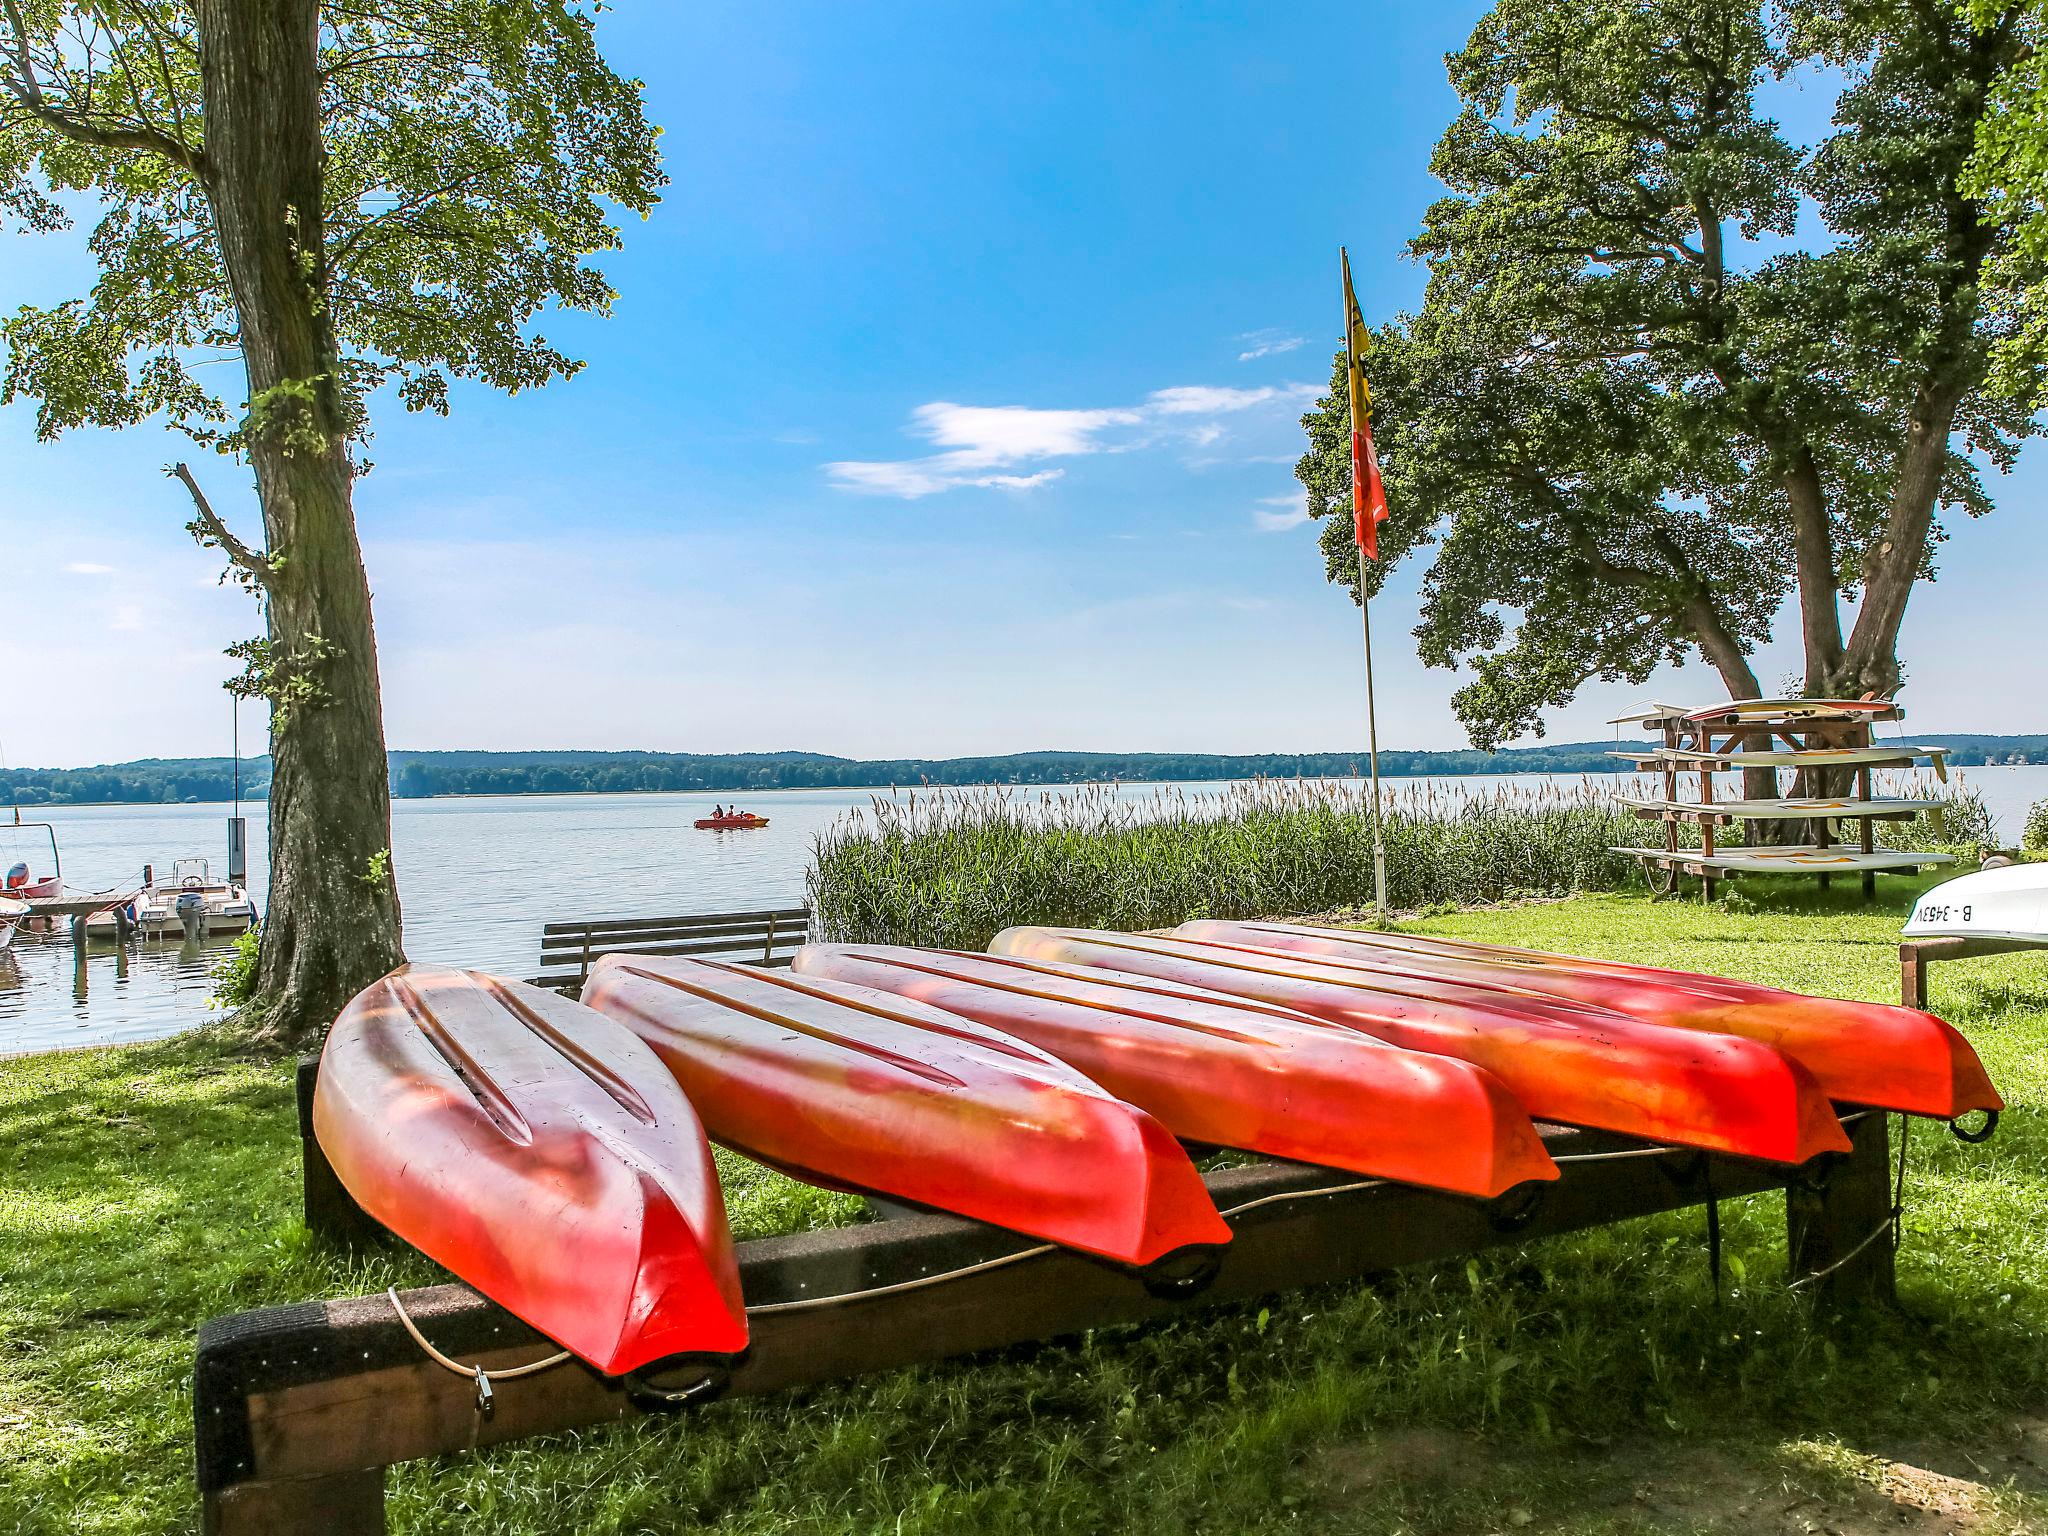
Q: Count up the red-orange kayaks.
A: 5